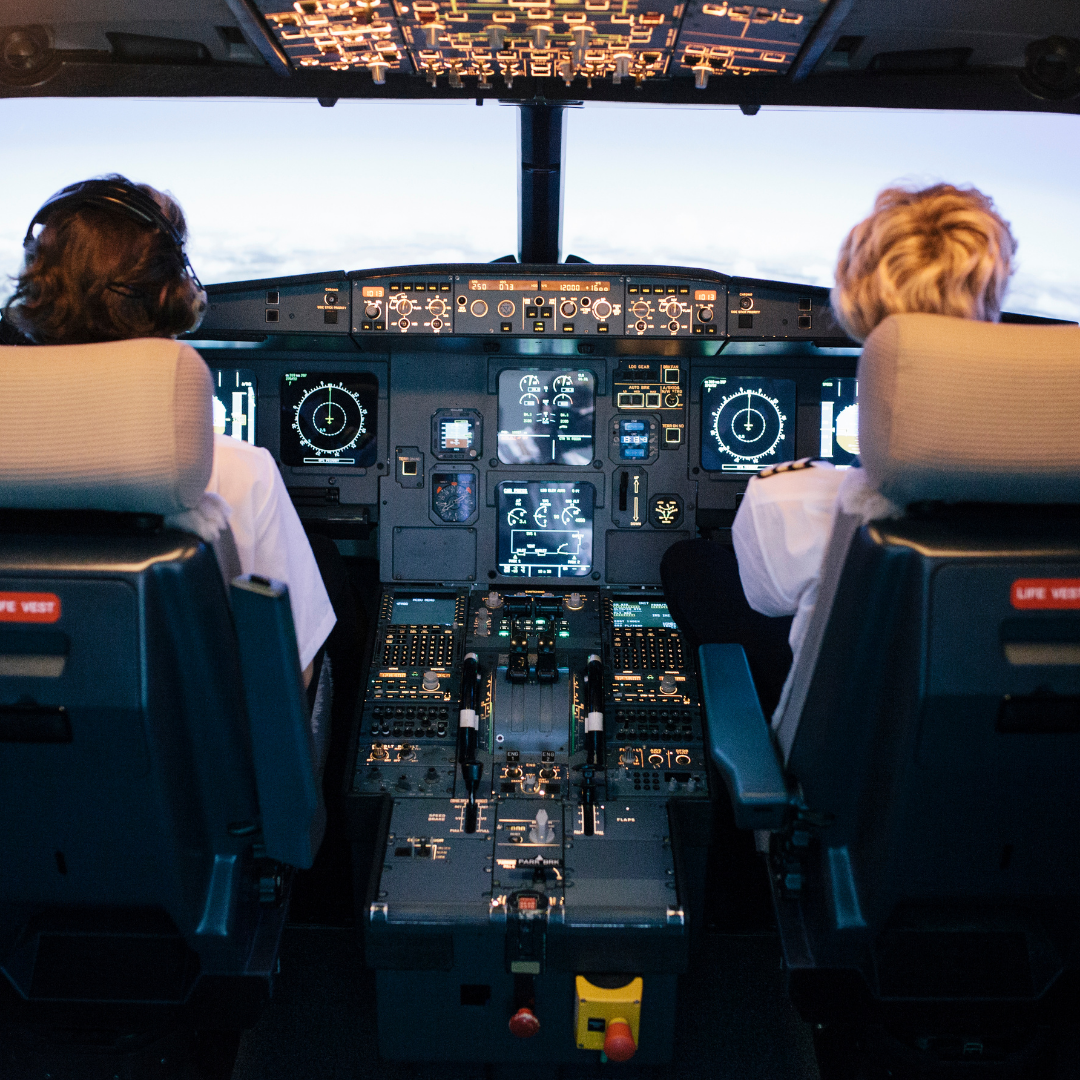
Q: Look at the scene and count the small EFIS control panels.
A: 2